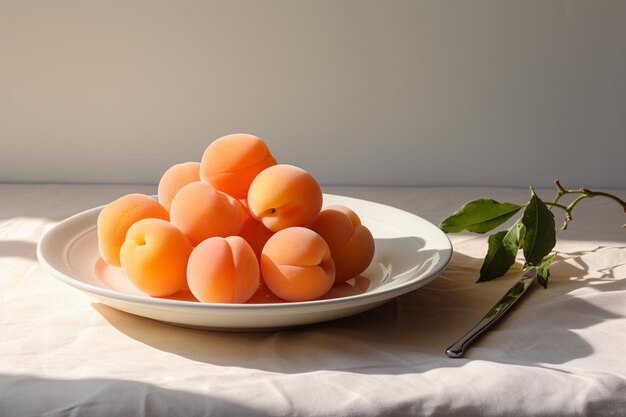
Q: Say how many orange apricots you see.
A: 10